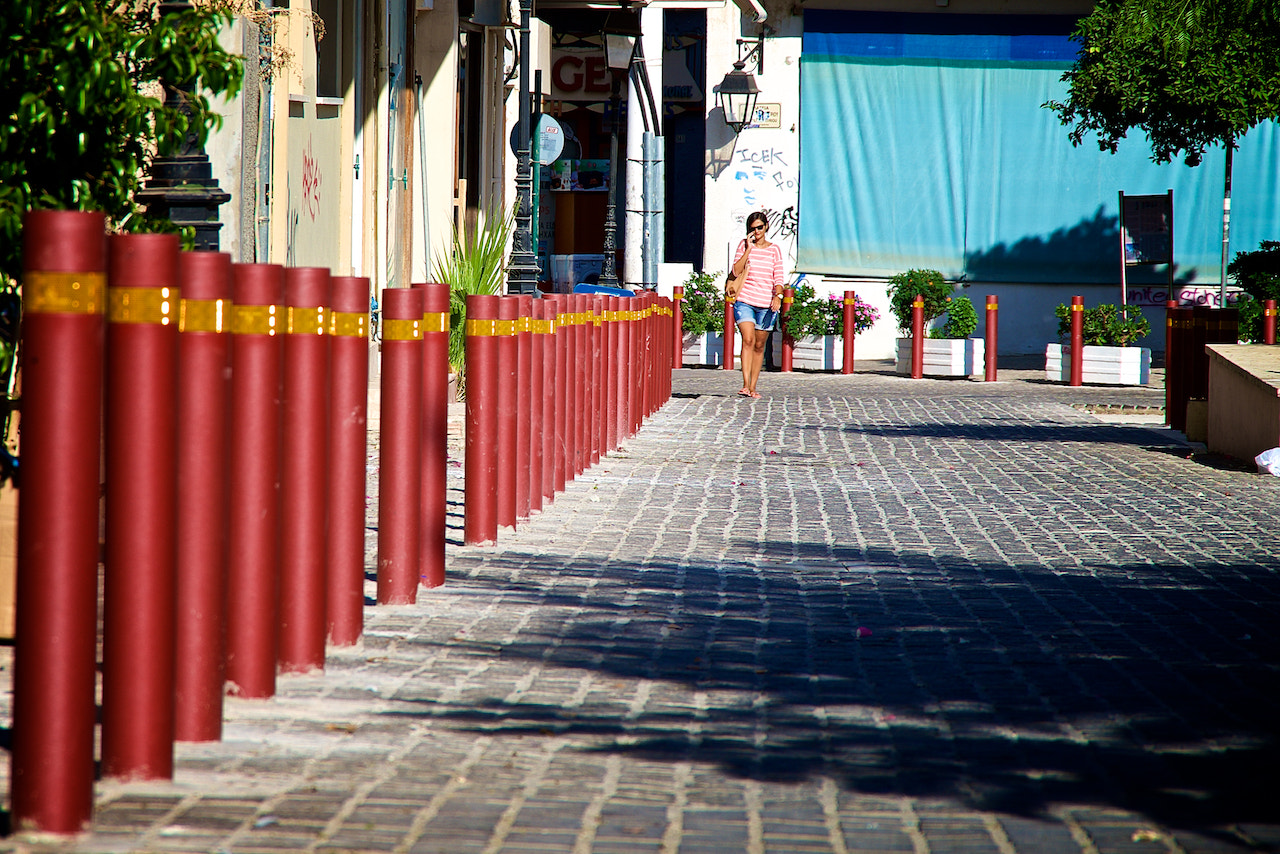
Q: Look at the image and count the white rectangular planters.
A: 4